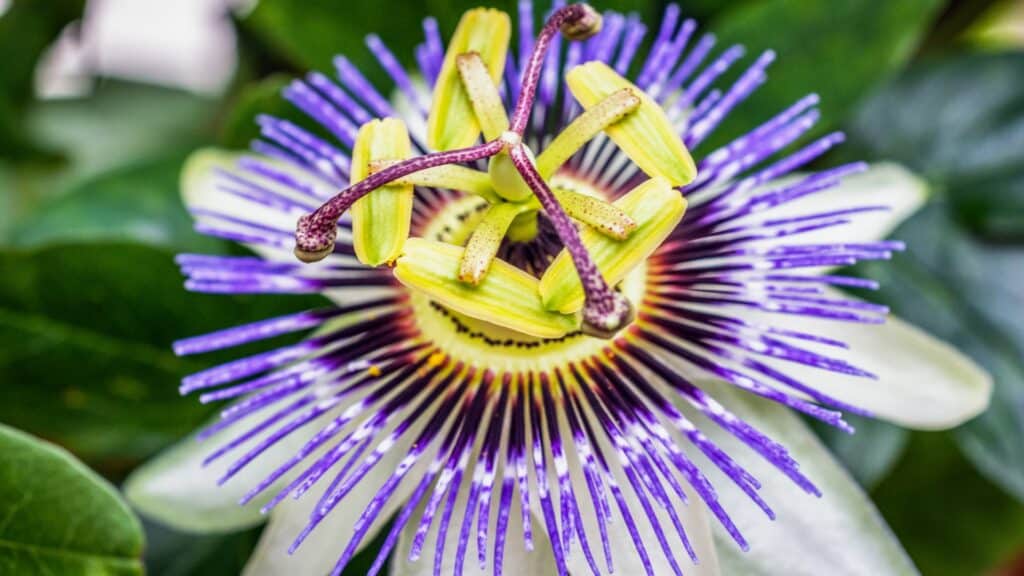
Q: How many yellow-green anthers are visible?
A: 5